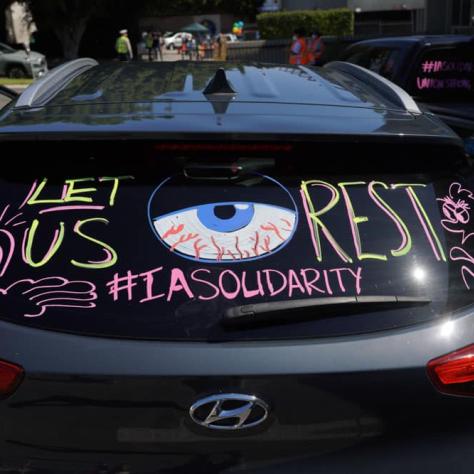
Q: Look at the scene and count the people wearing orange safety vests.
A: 2